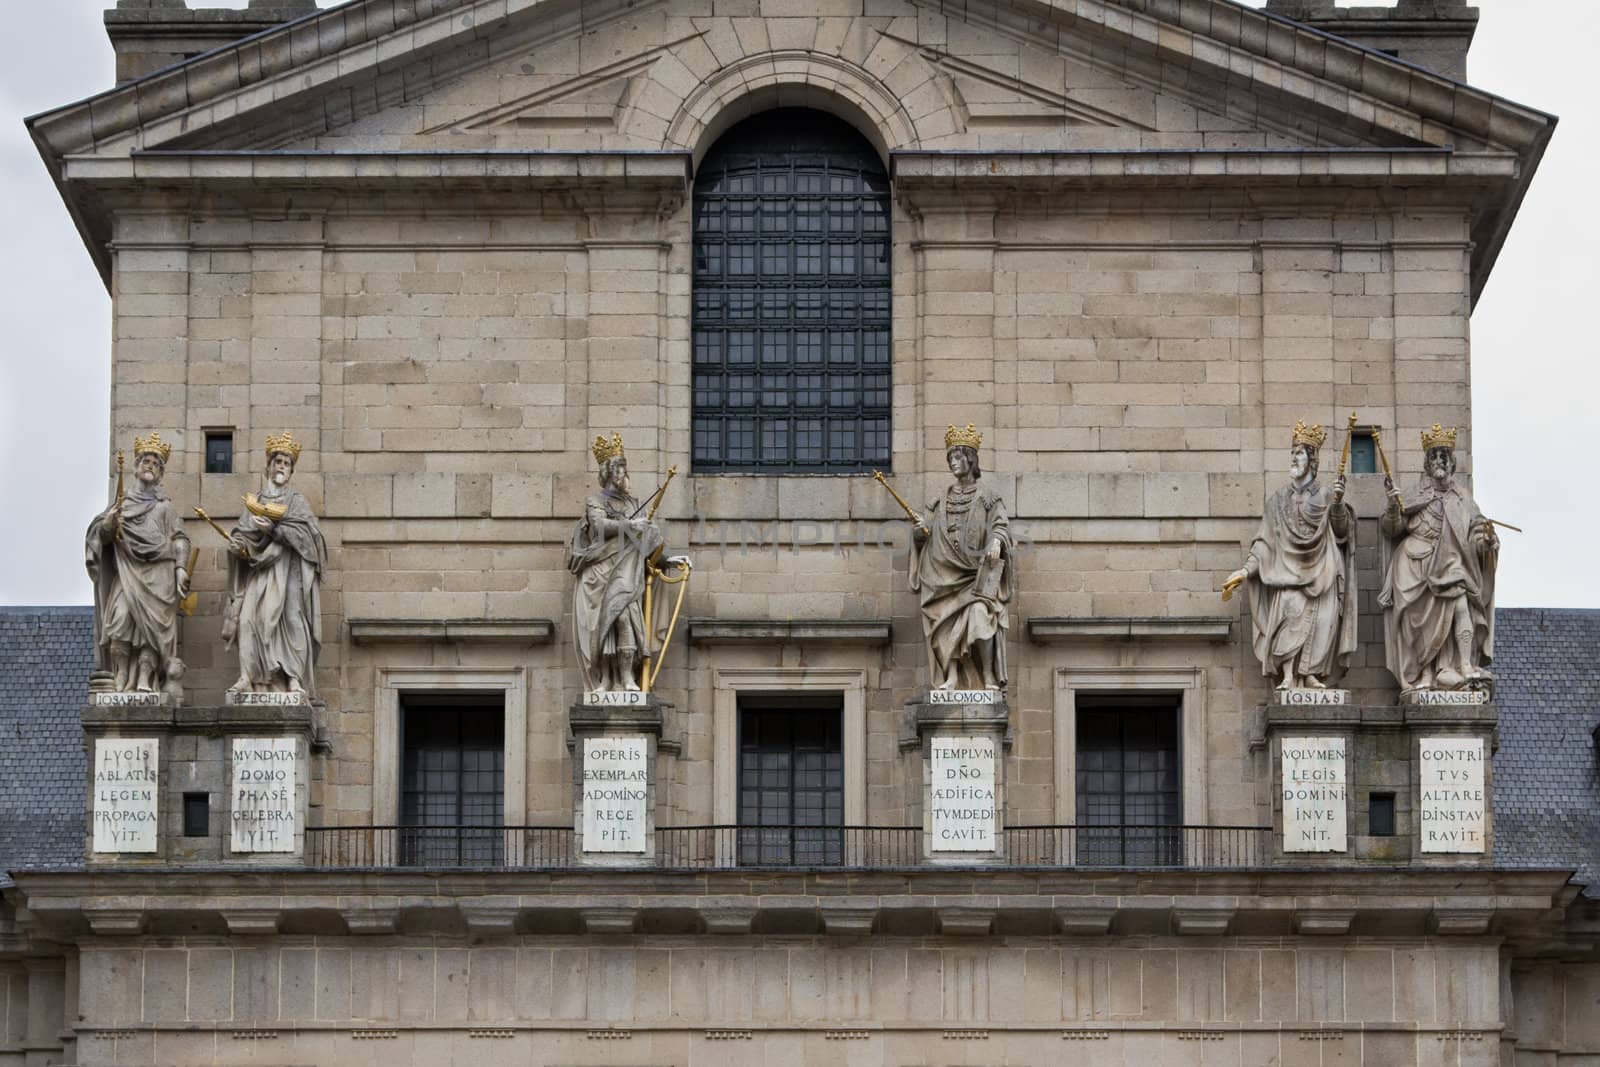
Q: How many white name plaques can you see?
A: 6